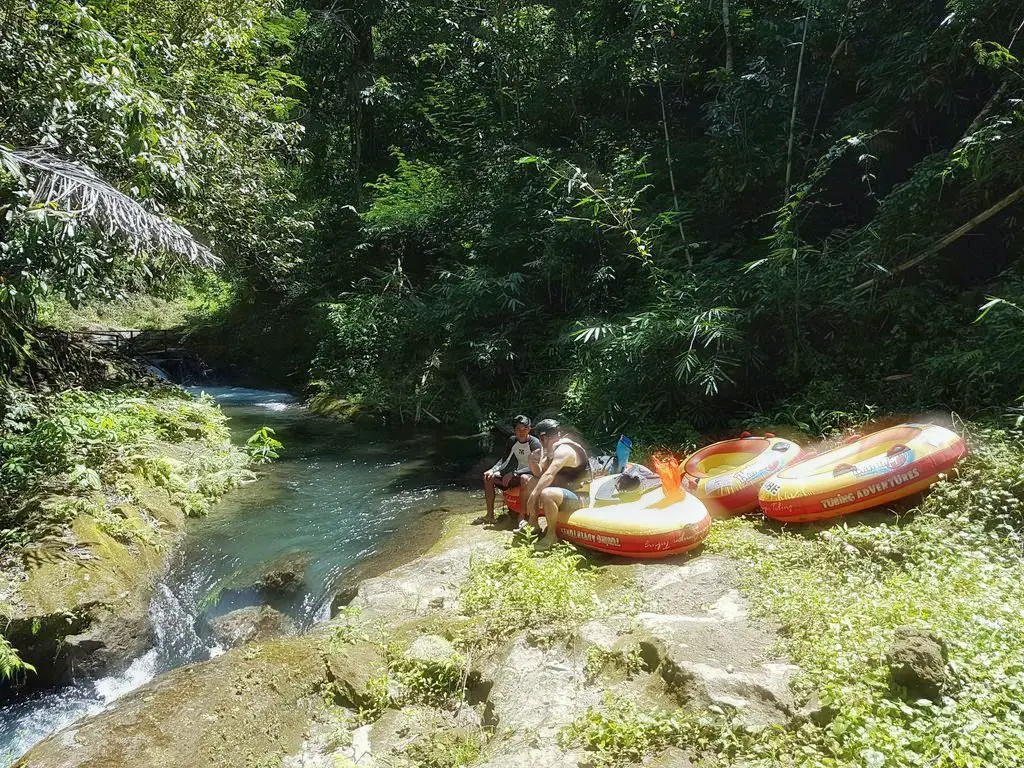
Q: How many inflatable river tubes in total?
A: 4